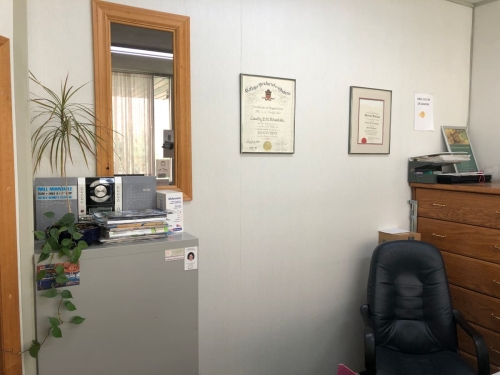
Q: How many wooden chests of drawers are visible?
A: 1